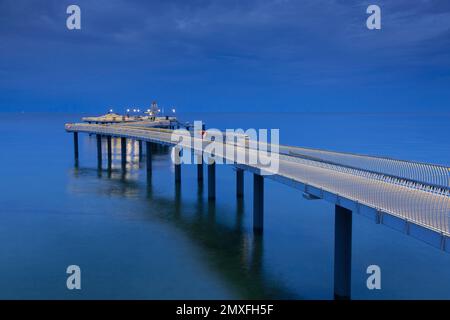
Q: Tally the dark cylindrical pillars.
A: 12